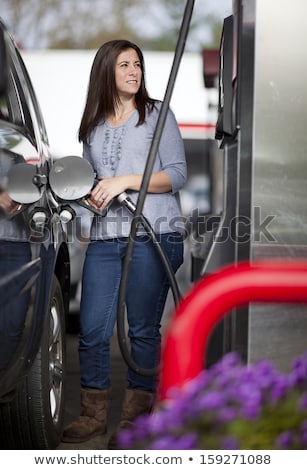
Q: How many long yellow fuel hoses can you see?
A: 0